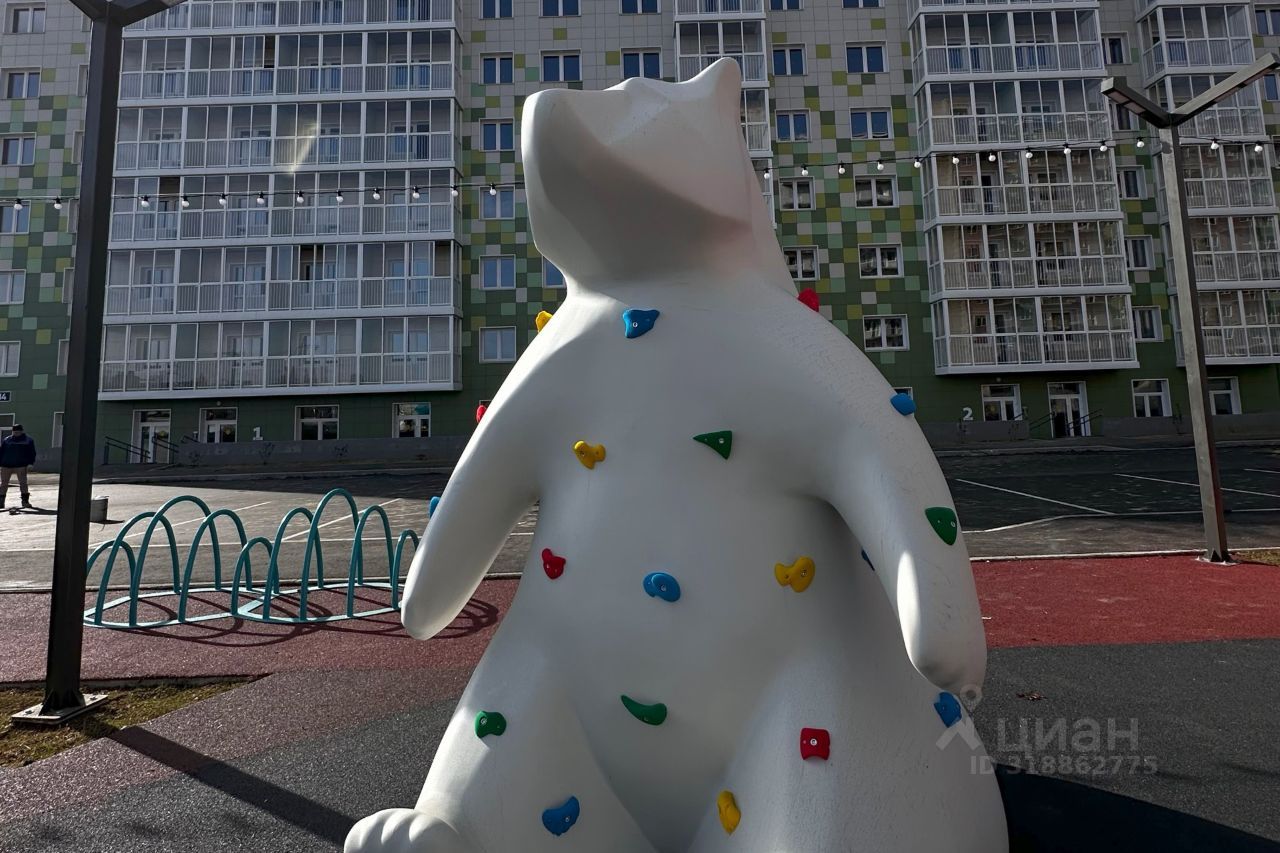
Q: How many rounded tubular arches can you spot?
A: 9